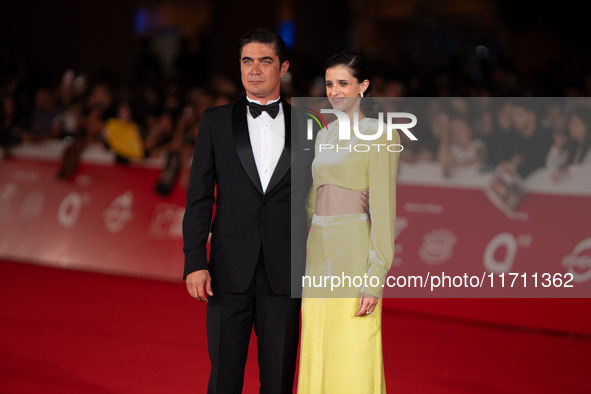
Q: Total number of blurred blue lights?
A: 2